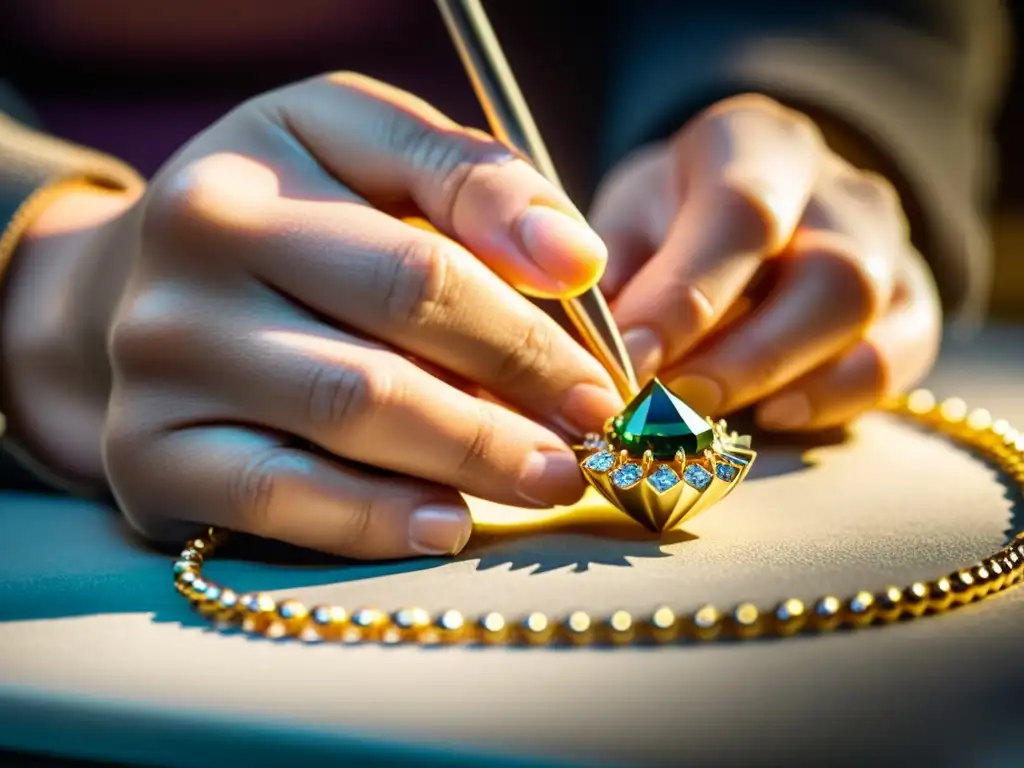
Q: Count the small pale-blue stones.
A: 5